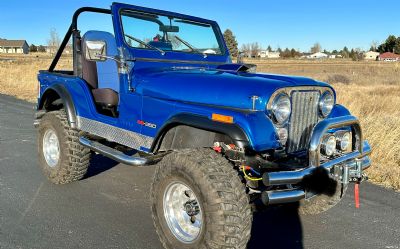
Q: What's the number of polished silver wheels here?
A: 2